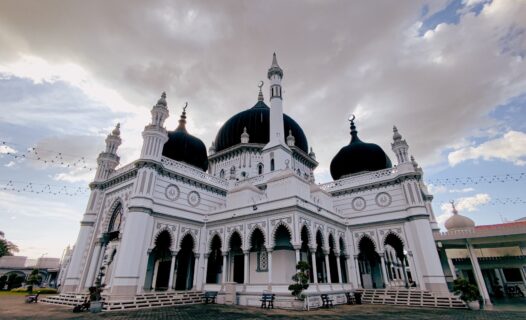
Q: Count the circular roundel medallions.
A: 4